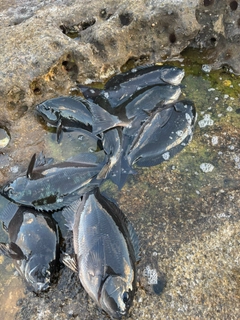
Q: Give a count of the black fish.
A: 7